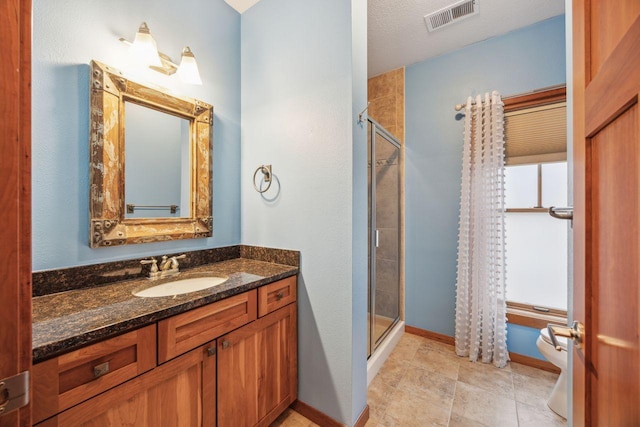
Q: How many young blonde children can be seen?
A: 0